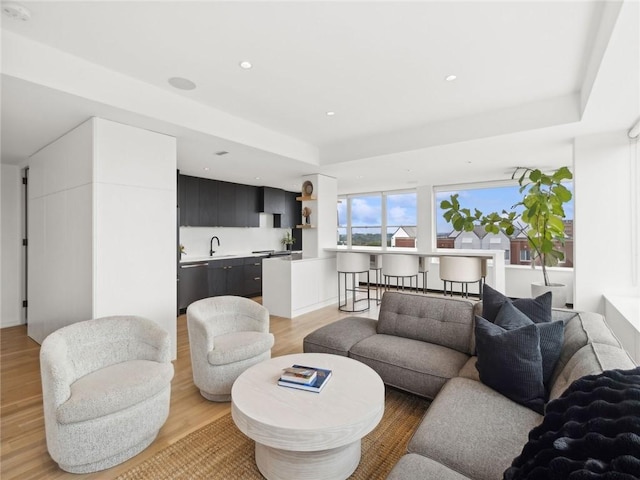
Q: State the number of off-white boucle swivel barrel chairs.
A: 2